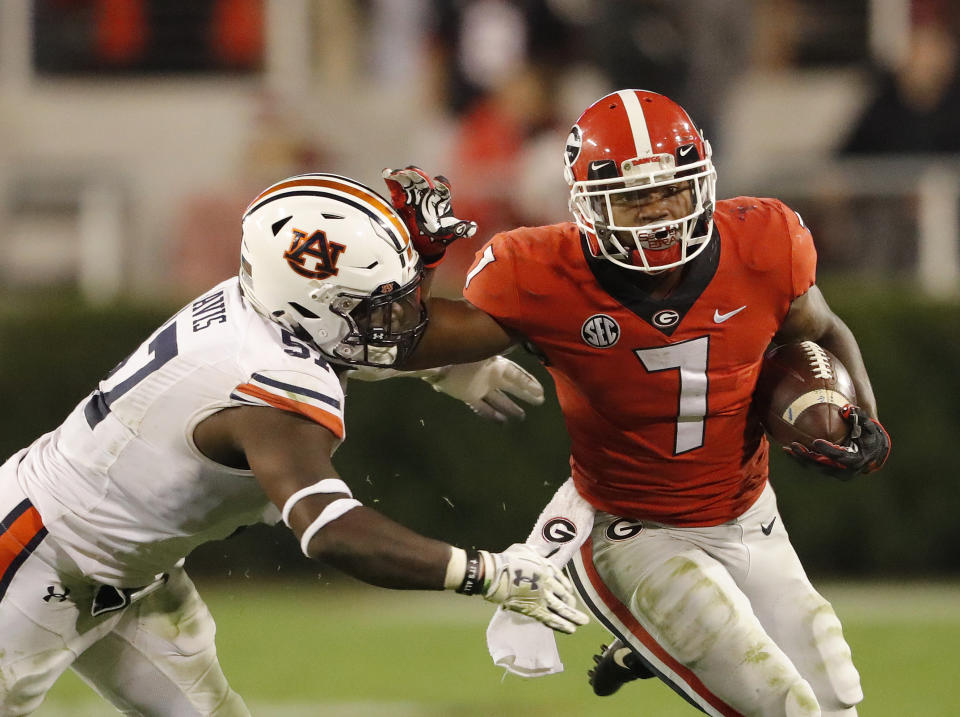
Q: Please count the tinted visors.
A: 1